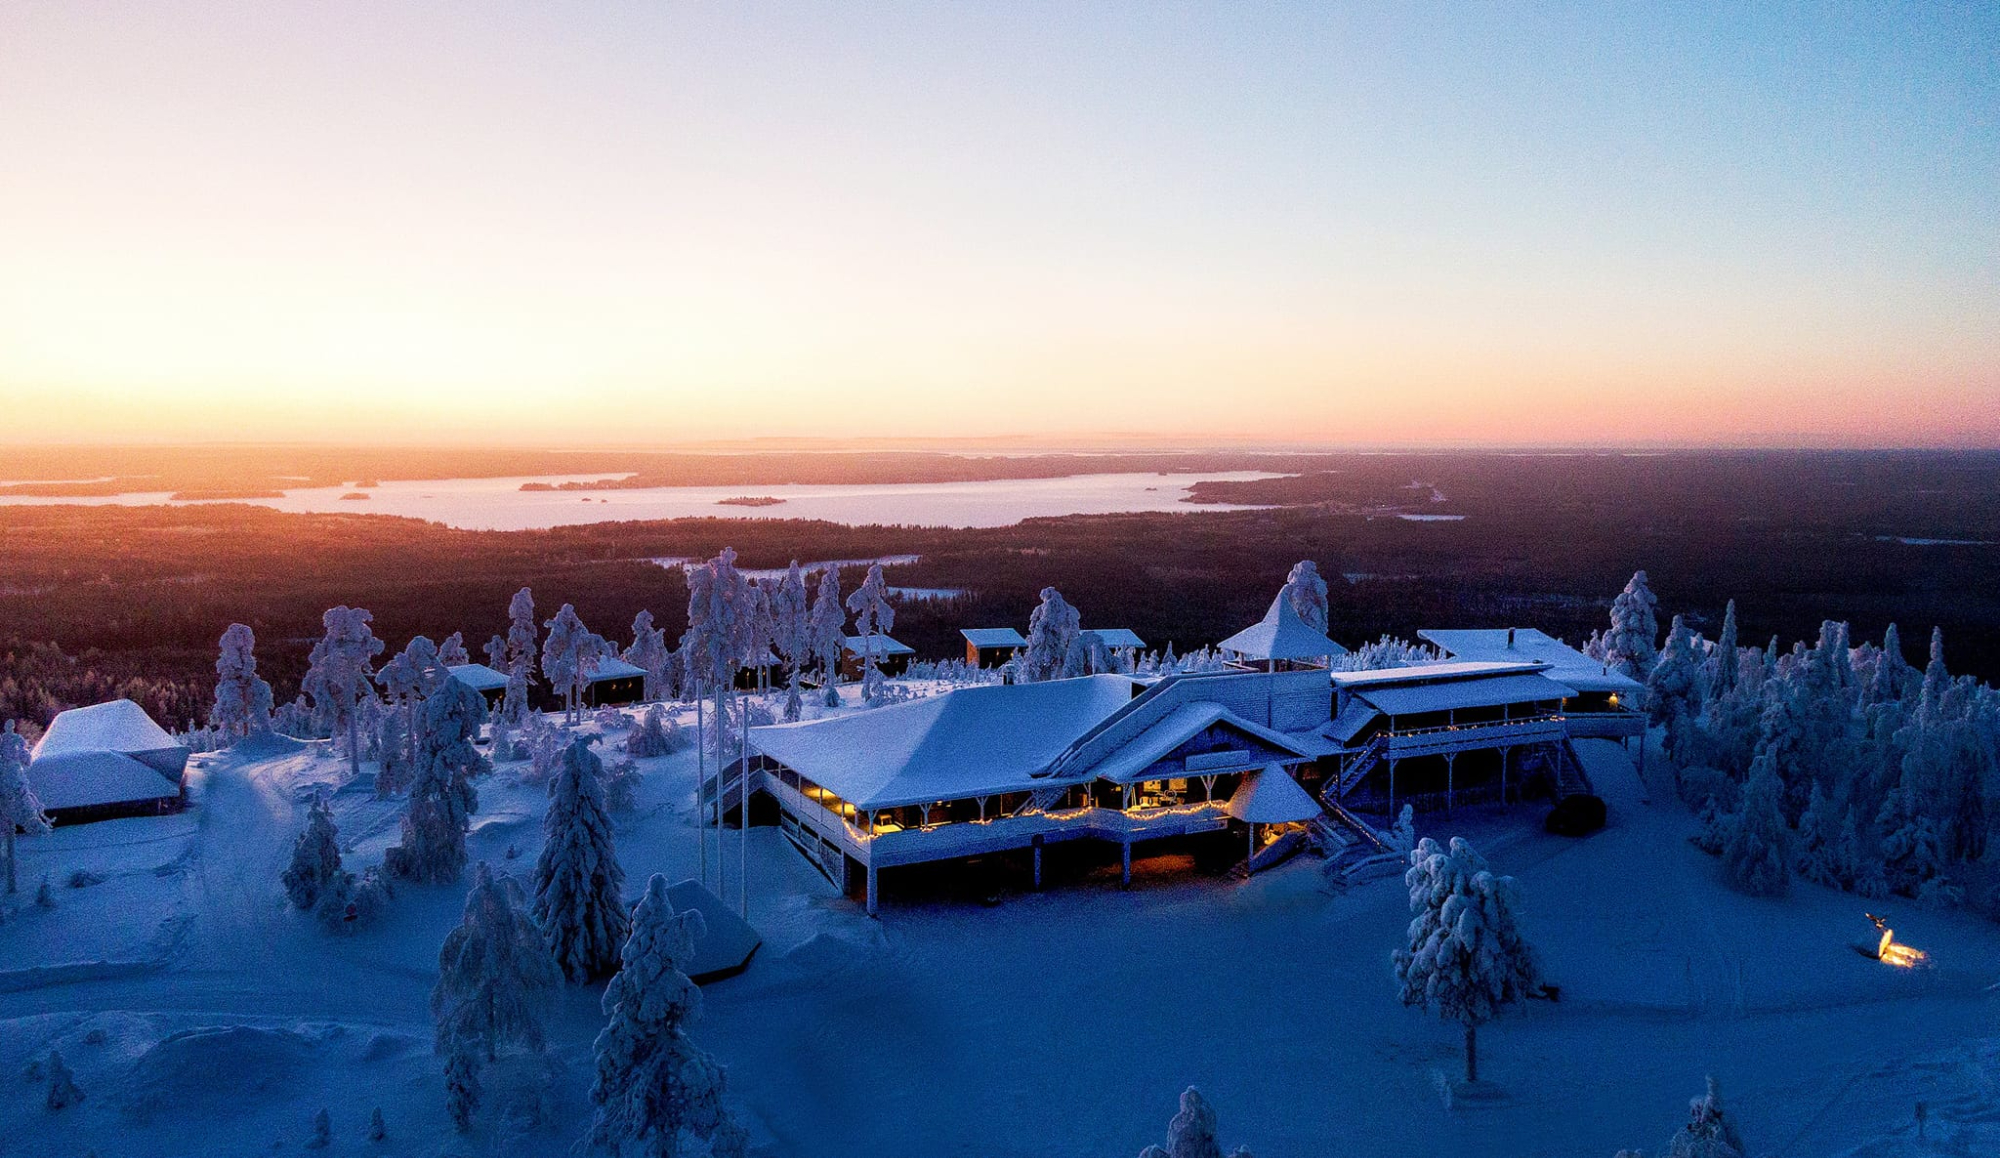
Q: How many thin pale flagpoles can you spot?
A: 3